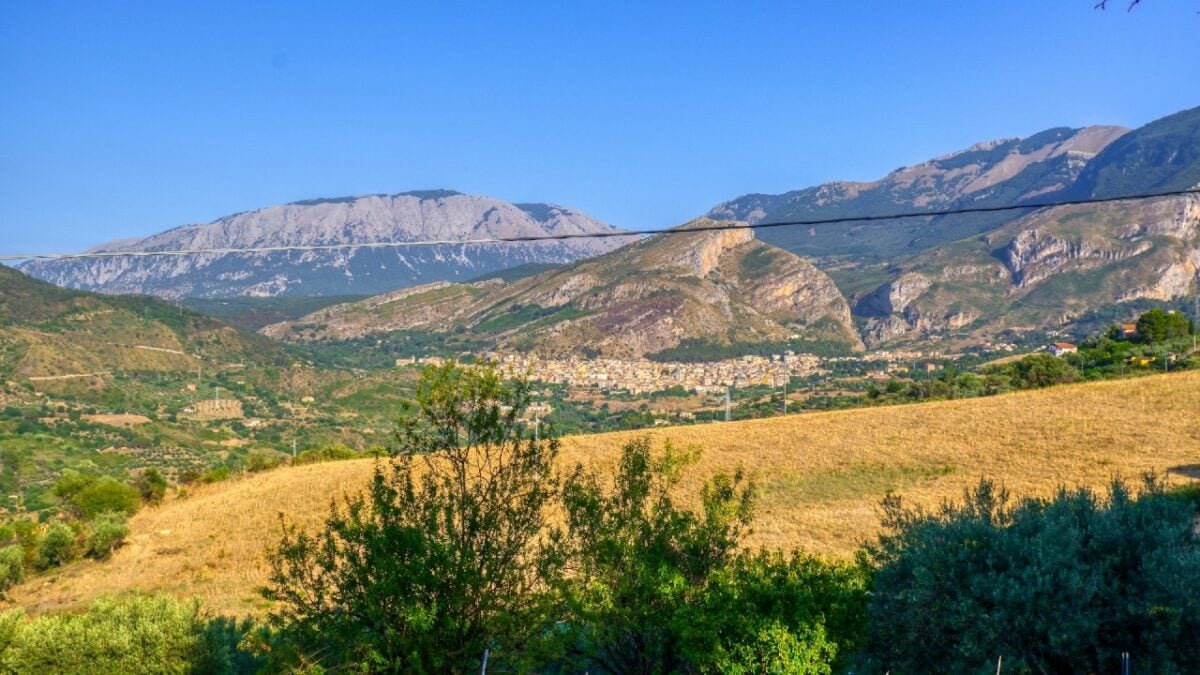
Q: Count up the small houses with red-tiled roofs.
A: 2